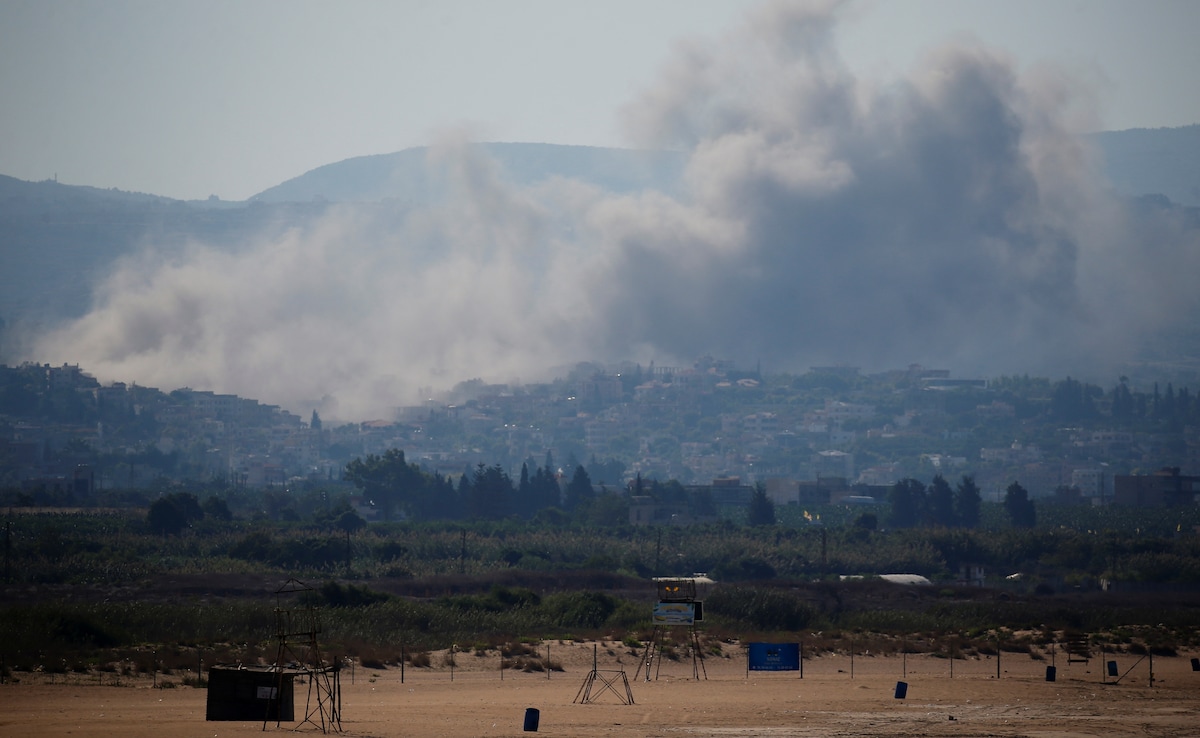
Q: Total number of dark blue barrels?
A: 5